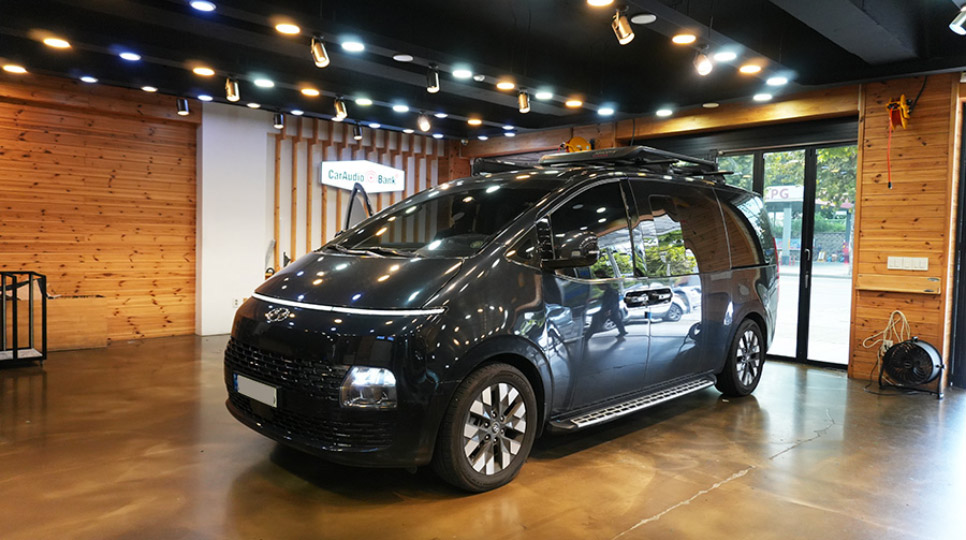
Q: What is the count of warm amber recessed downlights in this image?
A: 11